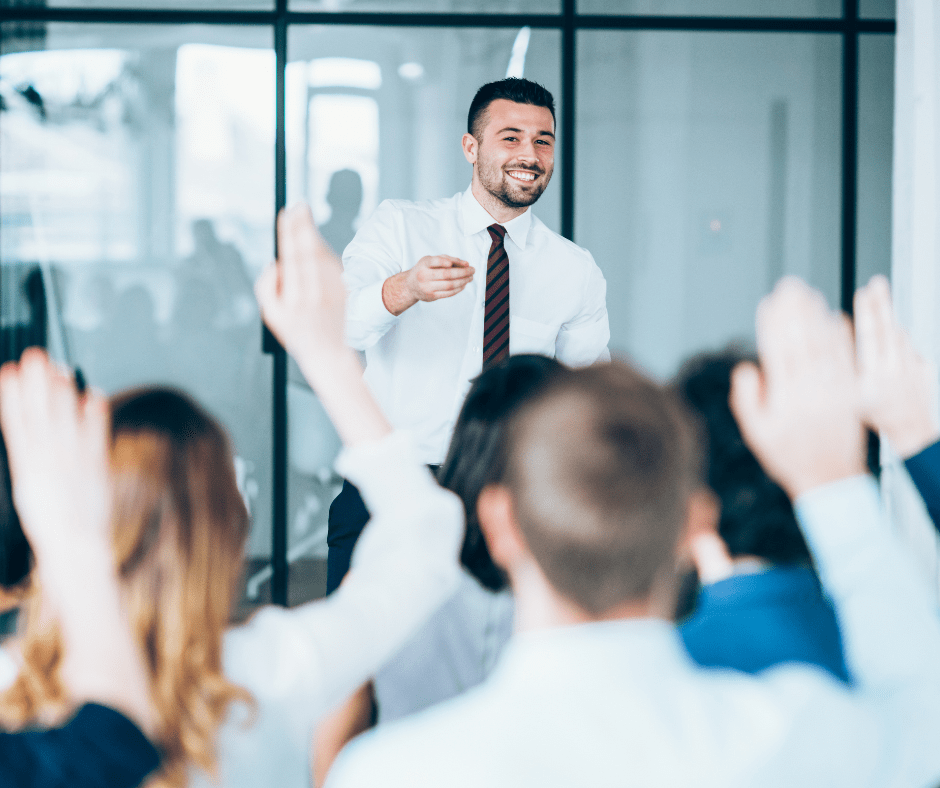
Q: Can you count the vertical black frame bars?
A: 3